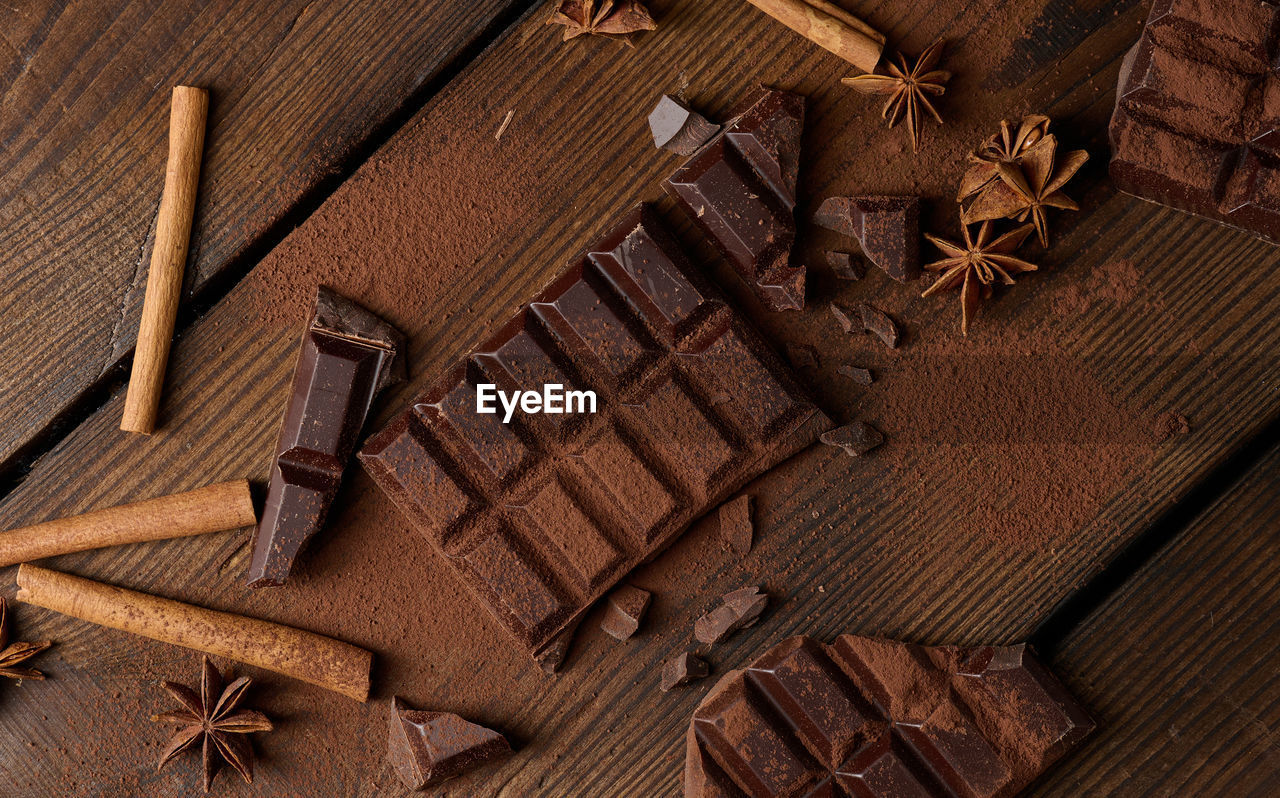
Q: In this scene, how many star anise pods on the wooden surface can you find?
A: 7